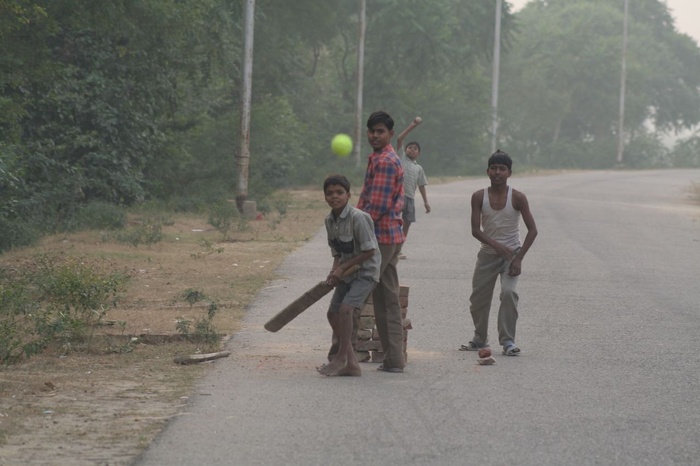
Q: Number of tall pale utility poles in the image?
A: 4